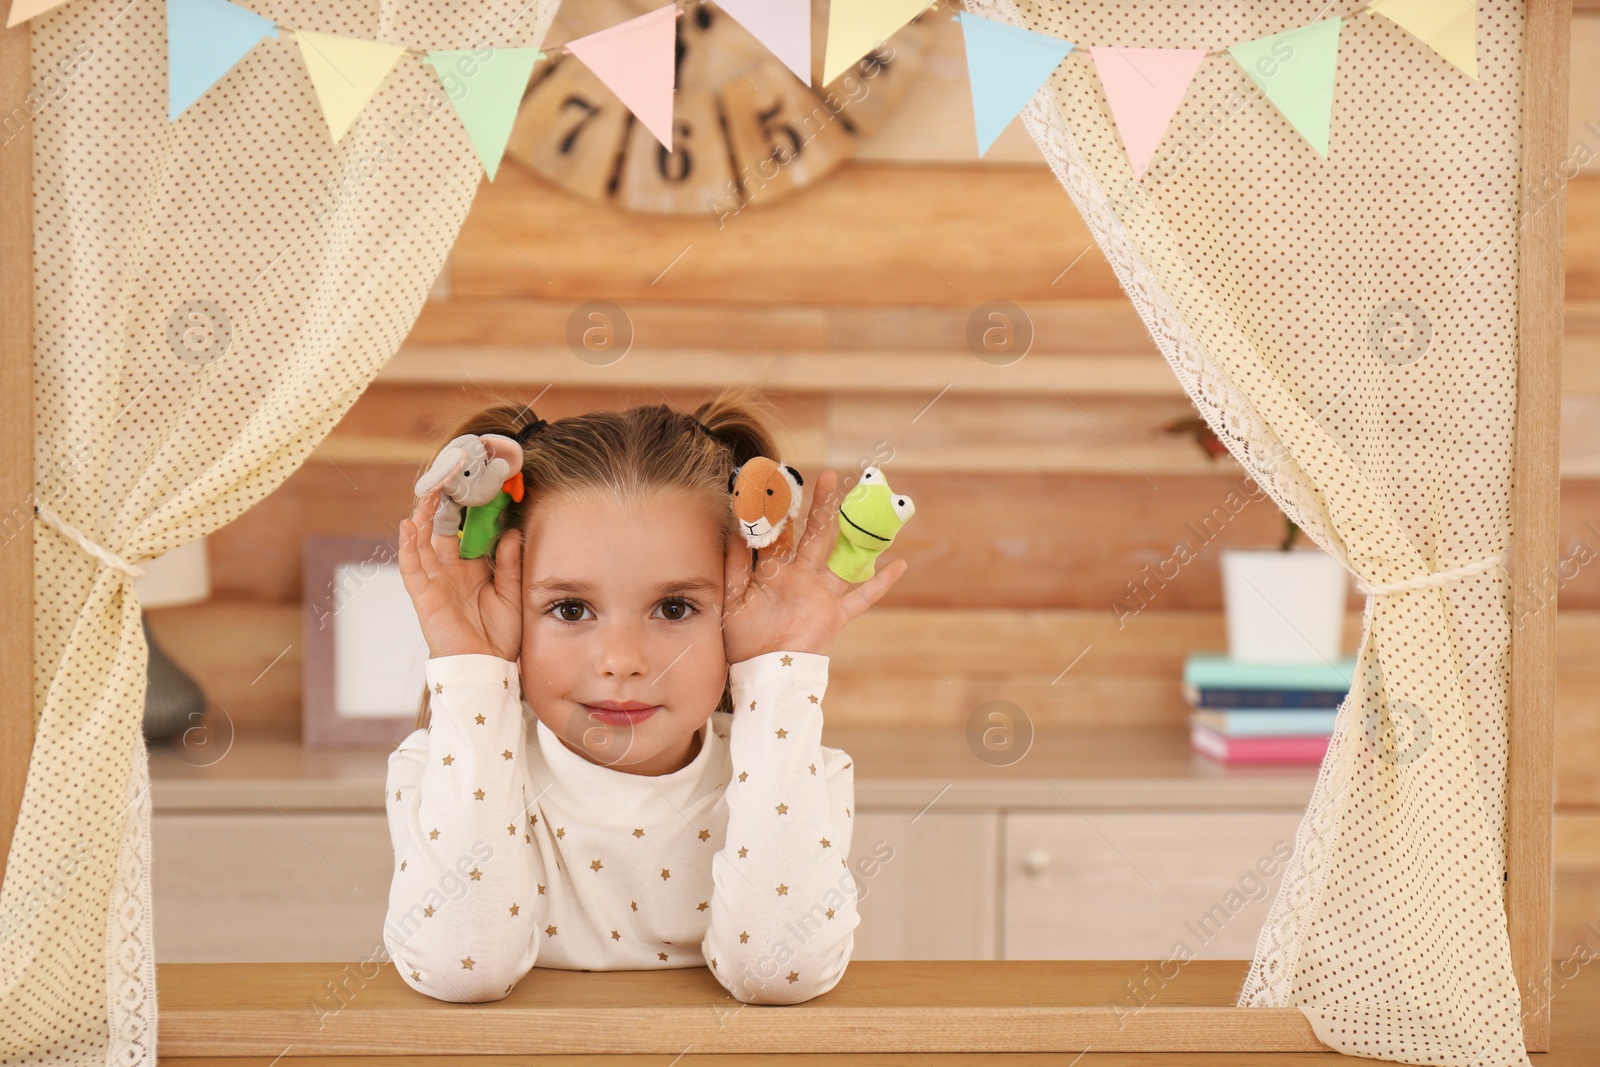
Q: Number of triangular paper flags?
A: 11